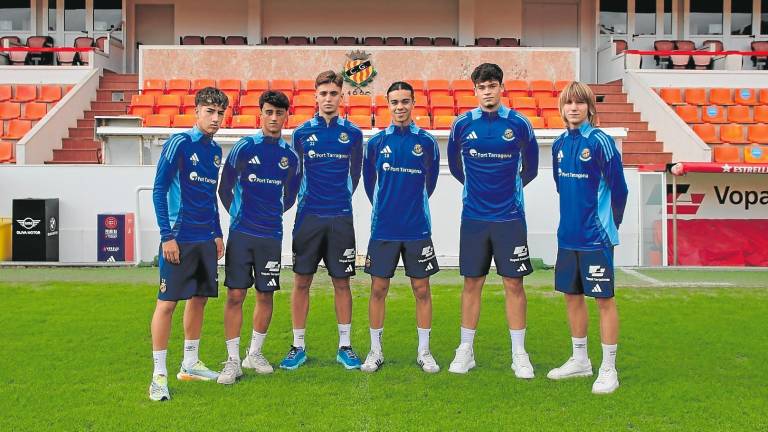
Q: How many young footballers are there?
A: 6